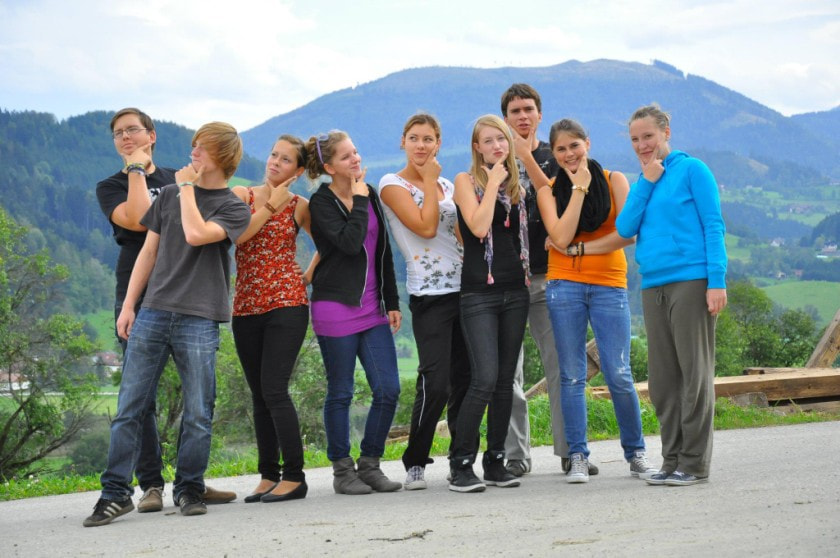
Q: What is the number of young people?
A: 9